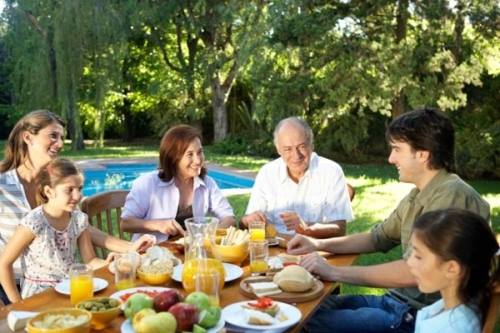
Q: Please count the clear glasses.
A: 5